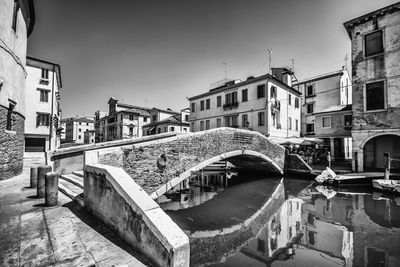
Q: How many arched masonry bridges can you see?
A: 1